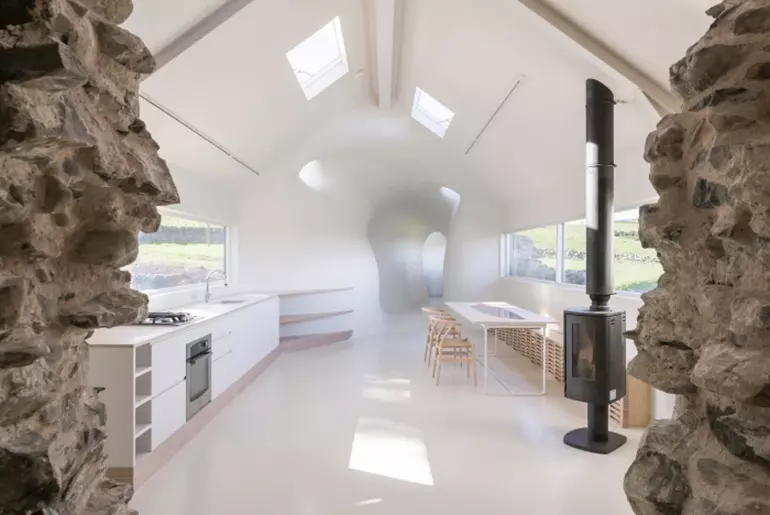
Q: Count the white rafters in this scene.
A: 3